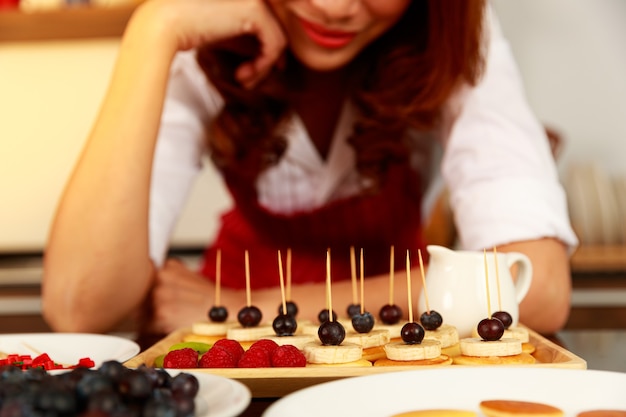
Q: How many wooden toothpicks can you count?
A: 13